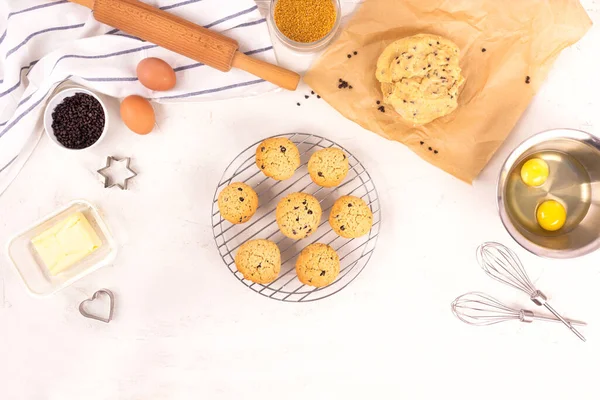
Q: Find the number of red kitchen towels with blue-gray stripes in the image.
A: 0